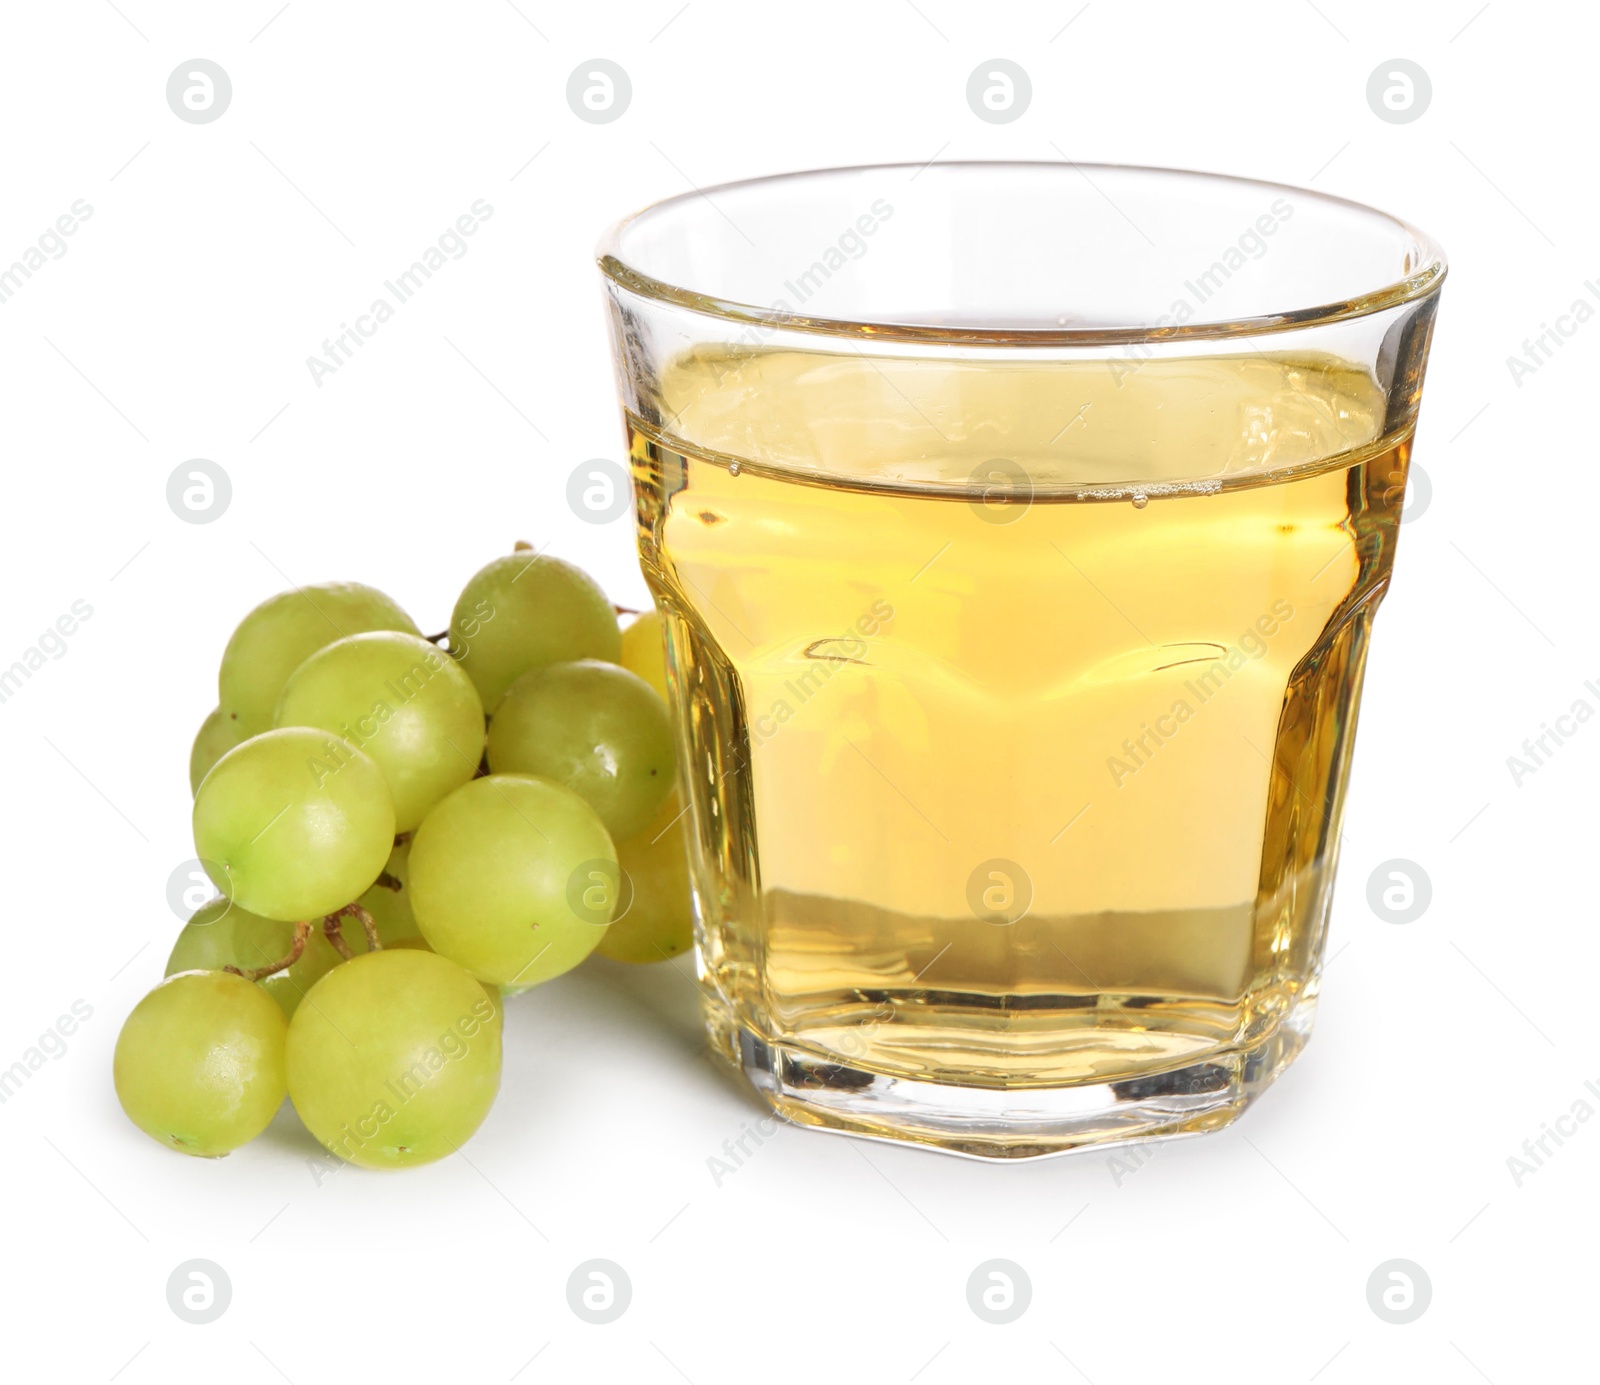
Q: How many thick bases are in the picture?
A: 1